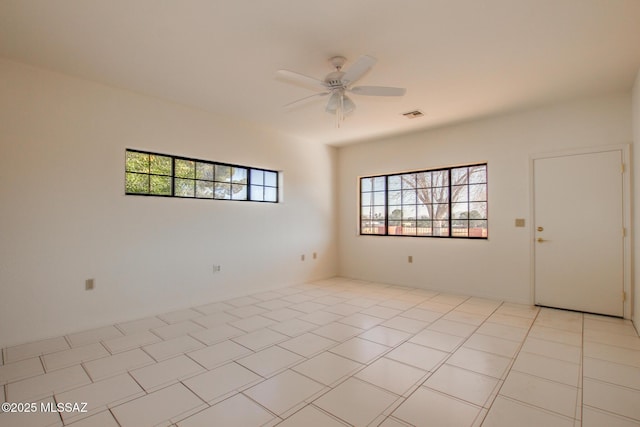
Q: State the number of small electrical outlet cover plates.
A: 5